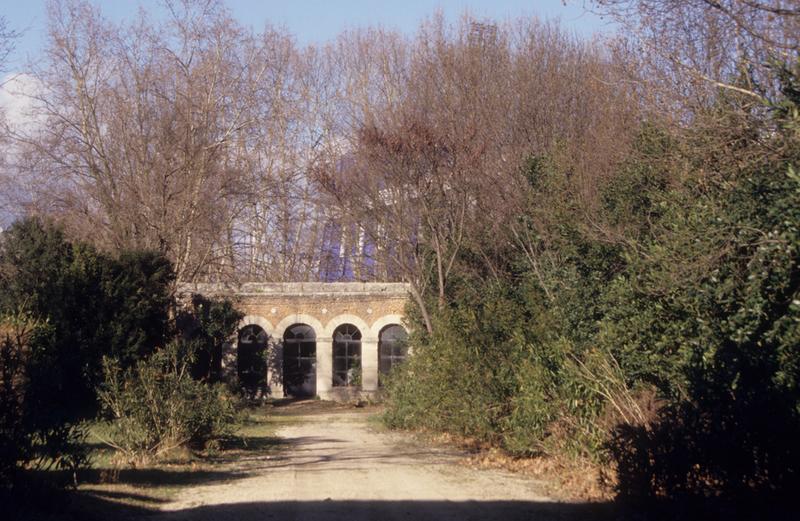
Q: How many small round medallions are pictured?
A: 3